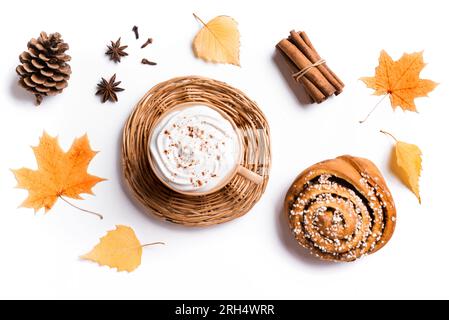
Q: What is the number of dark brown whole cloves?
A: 3